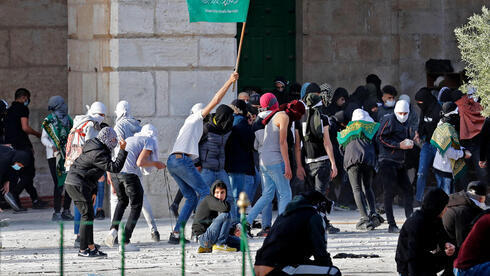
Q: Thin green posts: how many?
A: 4